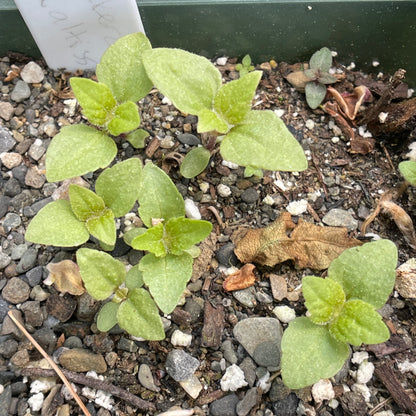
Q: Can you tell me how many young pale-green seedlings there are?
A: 6